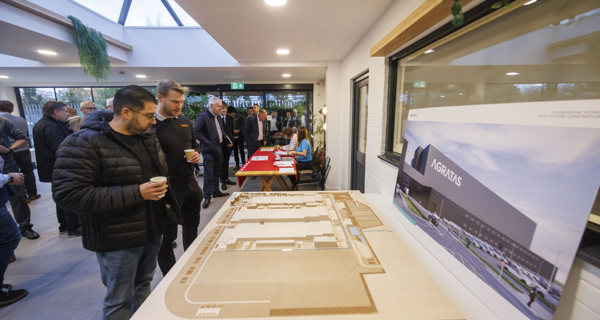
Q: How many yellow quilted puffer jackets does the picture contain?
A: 0